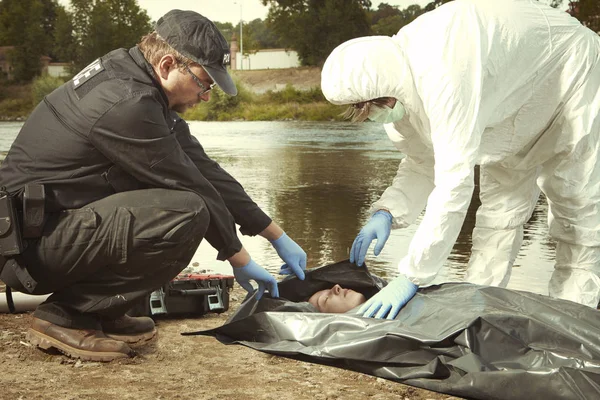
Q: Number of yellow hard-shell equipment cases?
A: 0